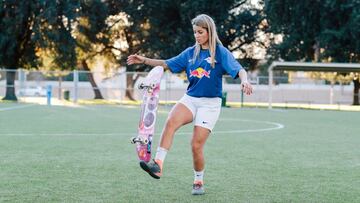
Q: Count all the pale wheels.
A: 4